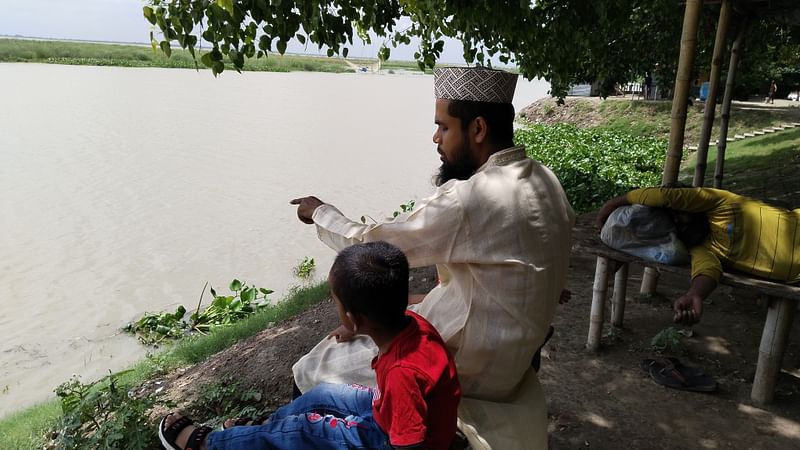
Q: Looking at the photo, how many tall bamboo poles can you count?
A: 3